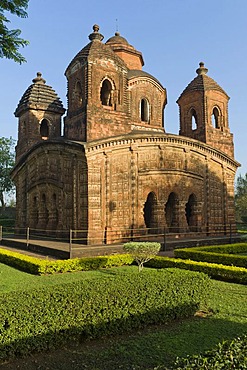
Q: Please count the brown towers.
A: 4